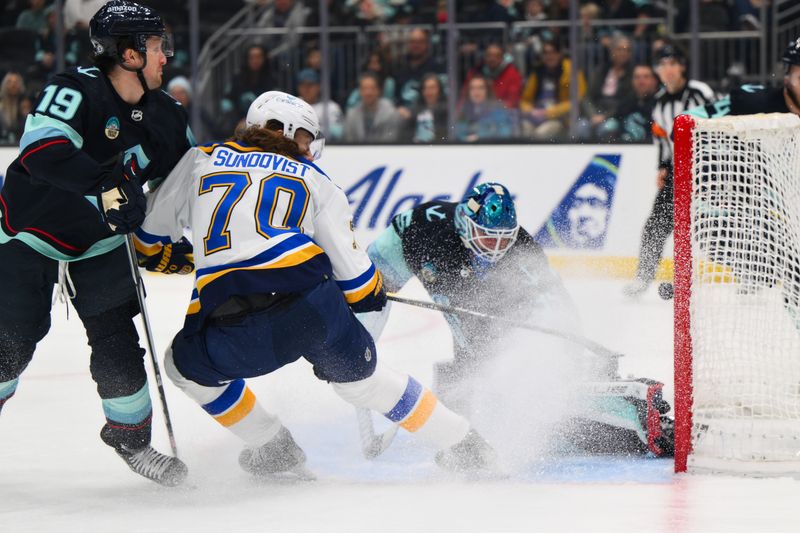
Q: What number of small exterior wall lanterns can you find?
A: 0